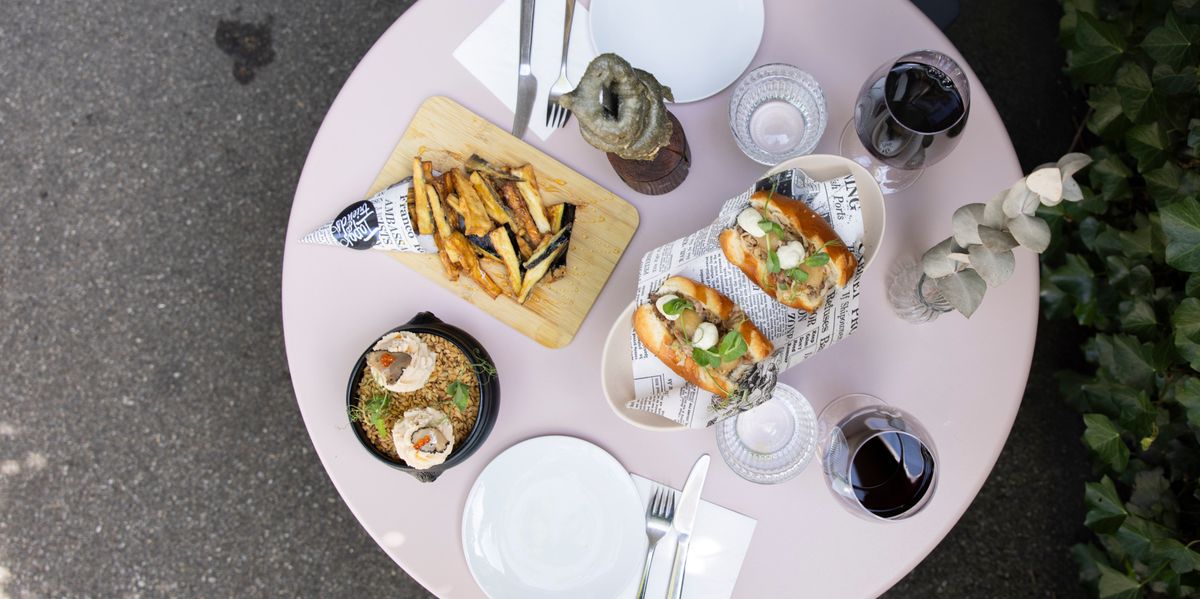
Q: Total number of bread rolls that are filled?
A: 2